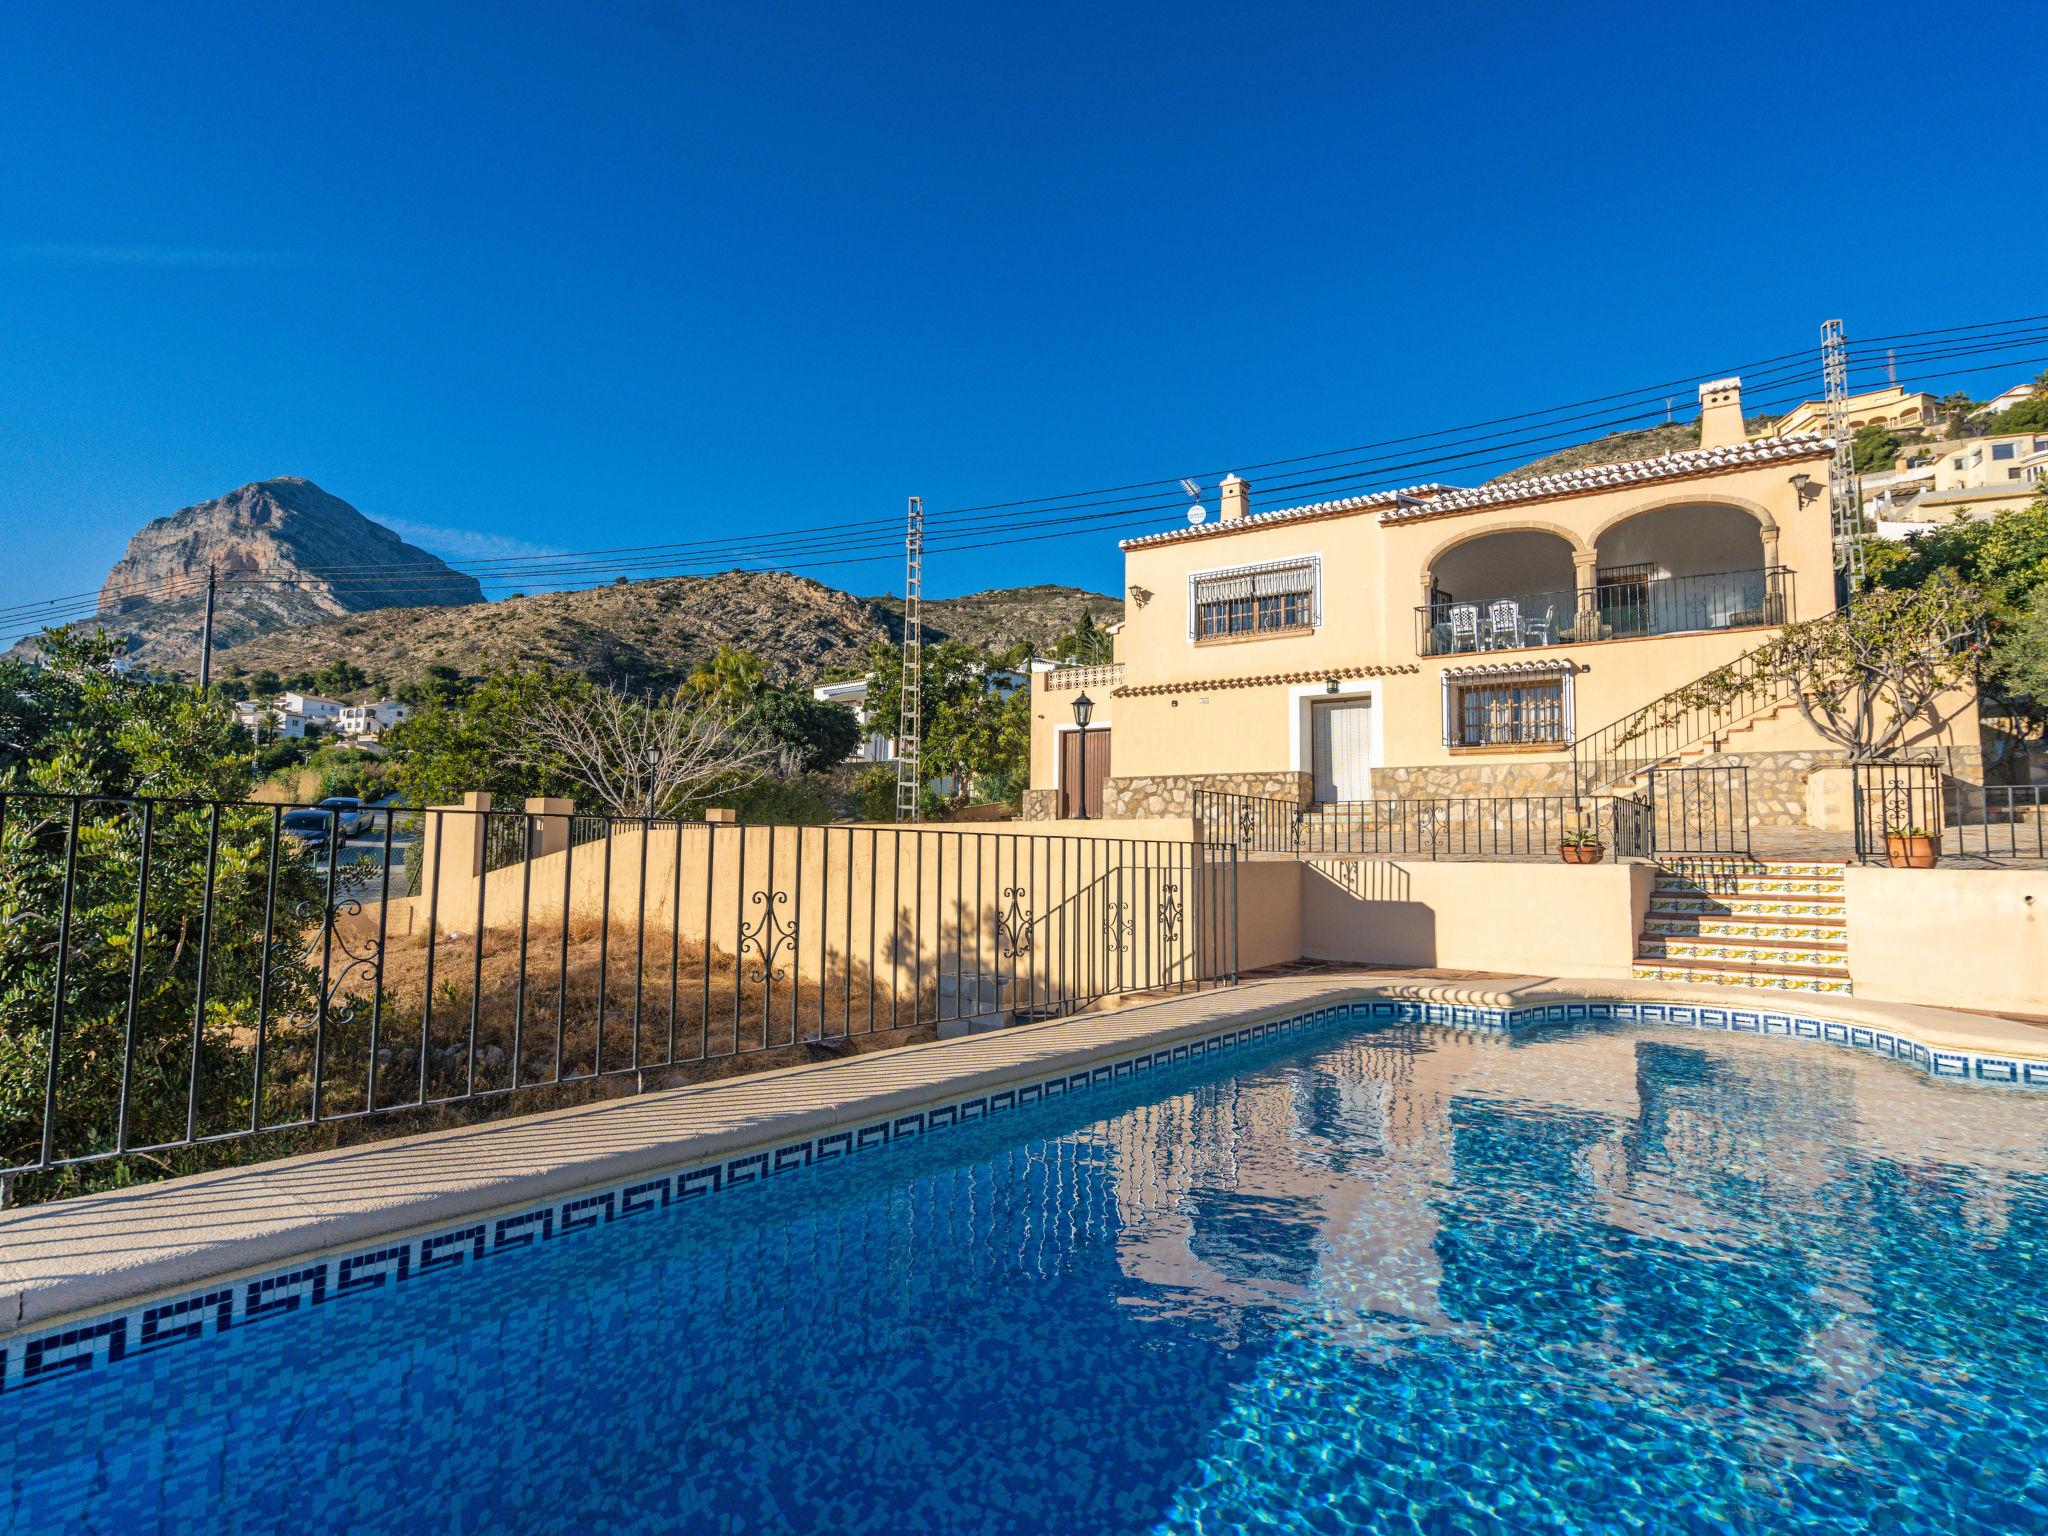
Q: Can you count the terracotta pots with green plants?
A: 2